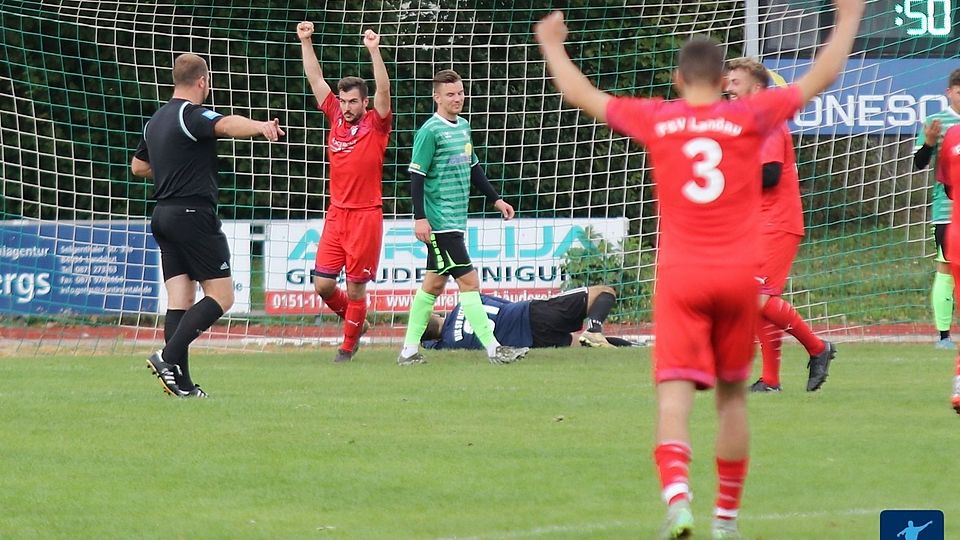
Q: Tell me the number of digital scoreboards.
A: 1